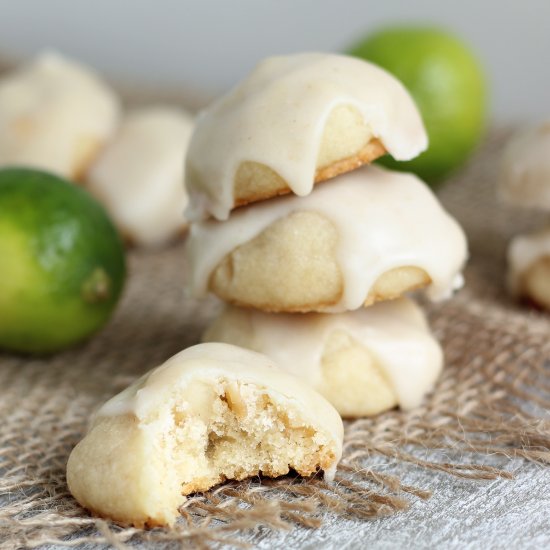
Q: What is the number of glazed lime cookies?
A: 8